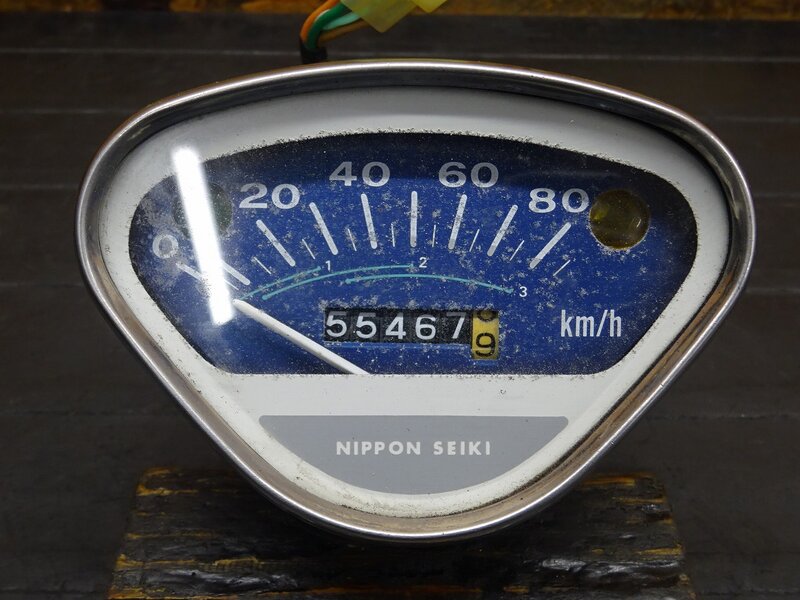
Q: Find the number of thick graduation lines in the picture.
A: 9